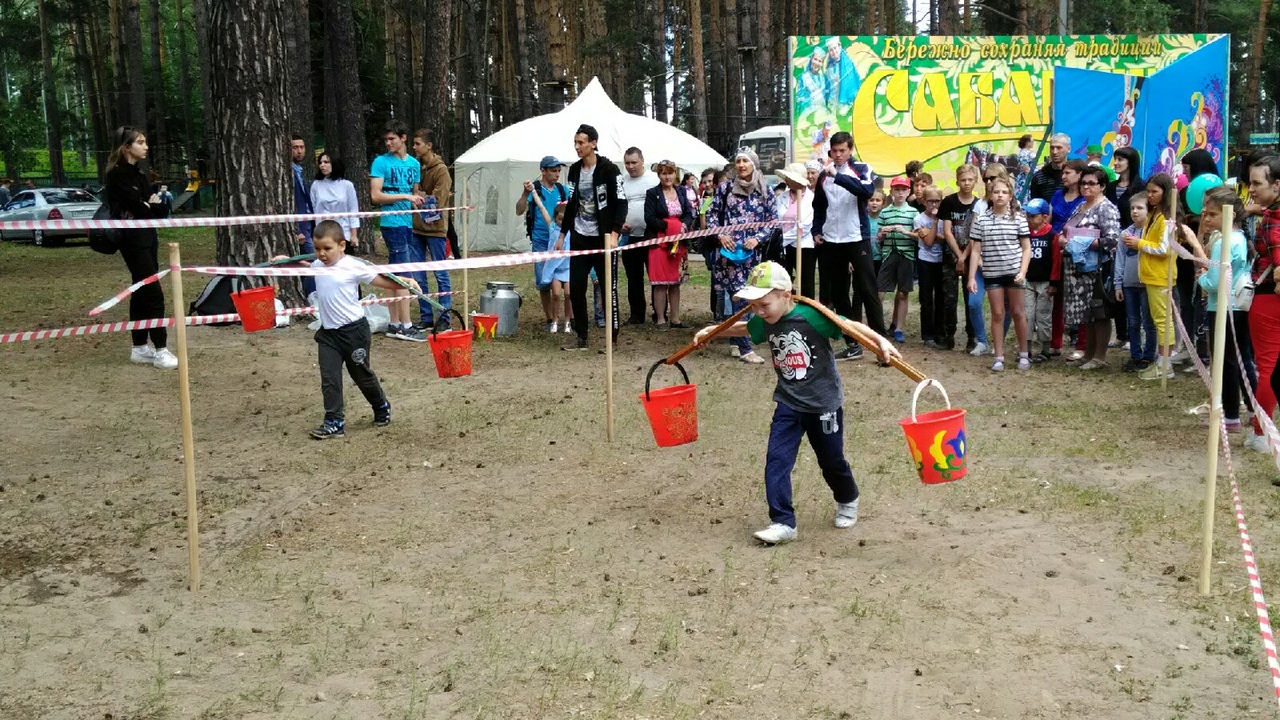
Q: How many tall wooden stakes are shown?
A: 6